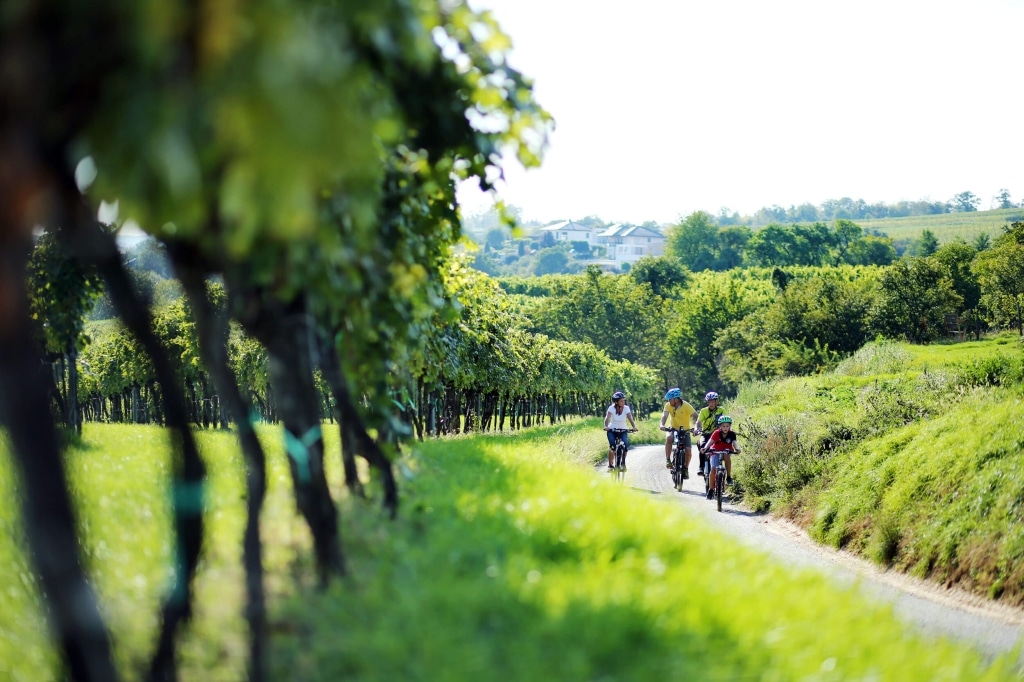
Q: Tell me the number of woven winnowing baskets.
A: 0